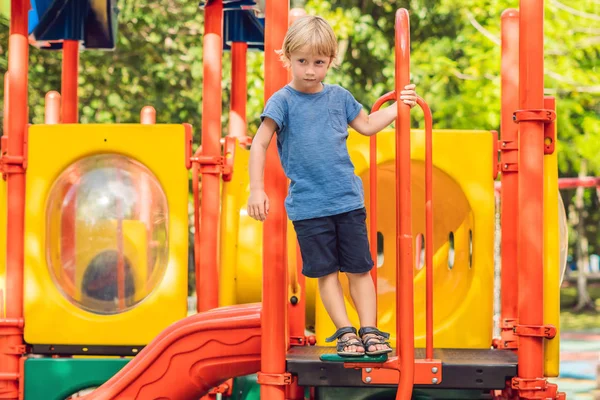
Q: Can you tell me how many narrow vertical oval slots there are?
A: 4